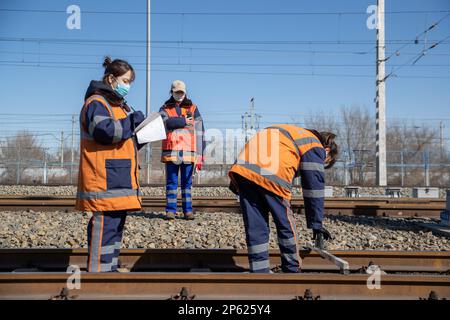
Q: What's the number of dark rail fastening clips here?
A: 4